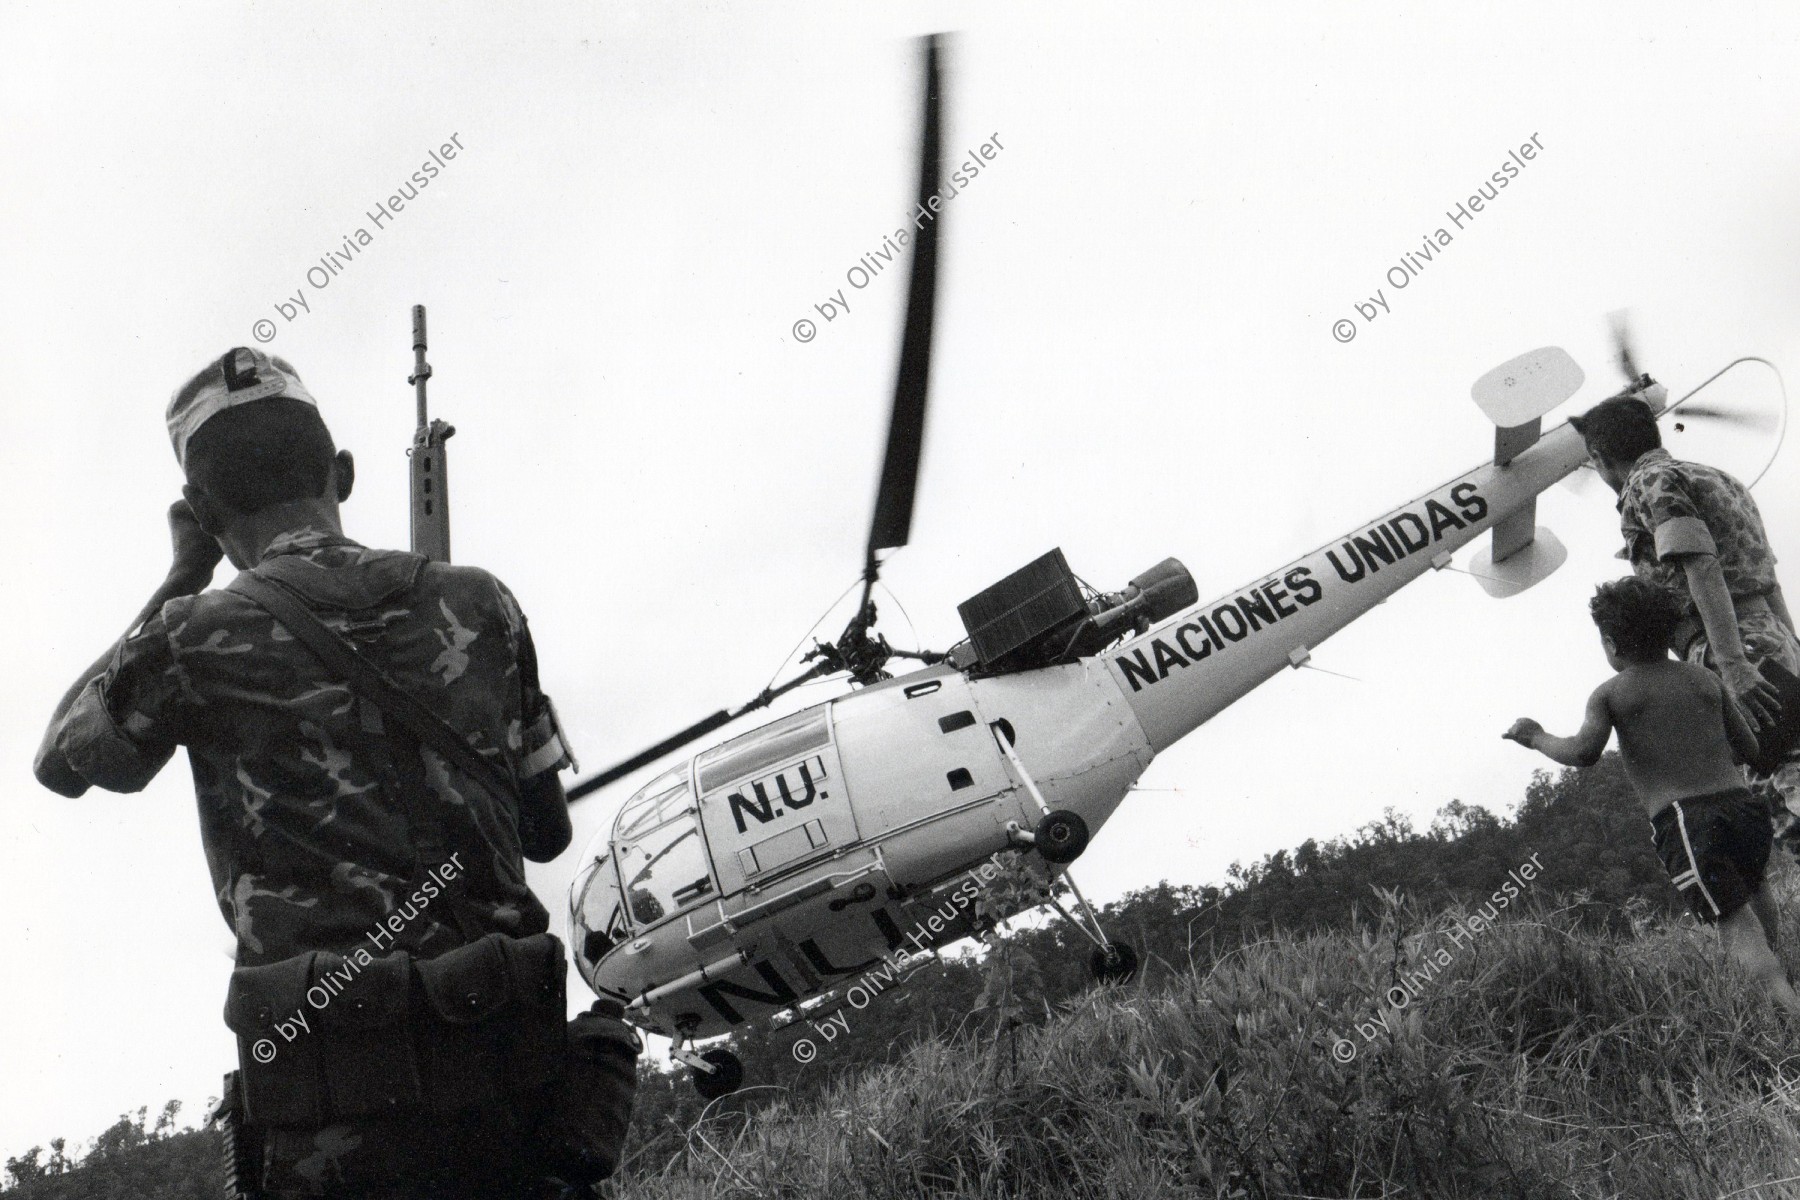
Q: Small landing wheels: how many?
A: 3